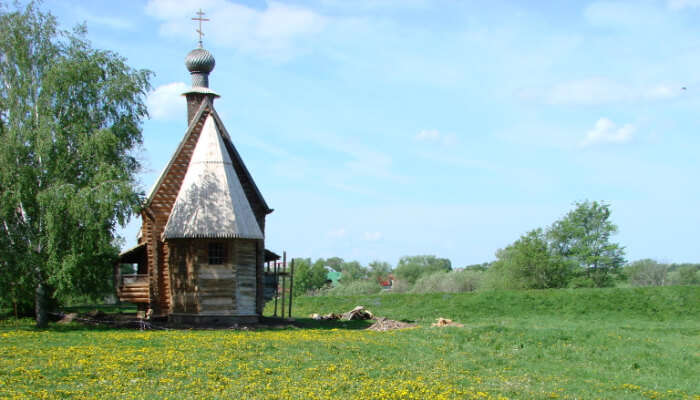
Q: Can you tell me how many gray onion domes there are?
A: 1